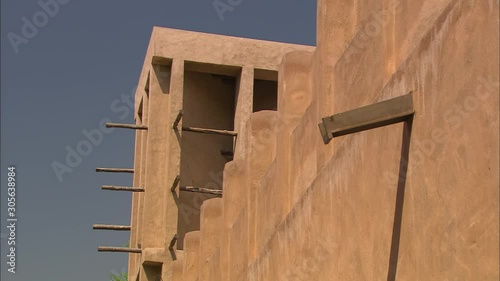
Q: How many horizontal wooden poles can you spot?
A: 7